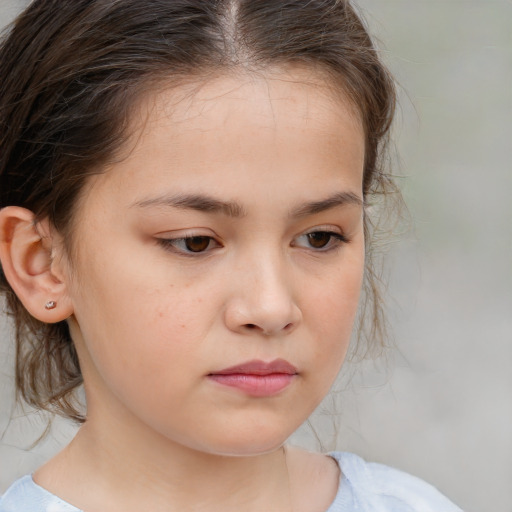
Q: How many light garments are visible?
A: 1